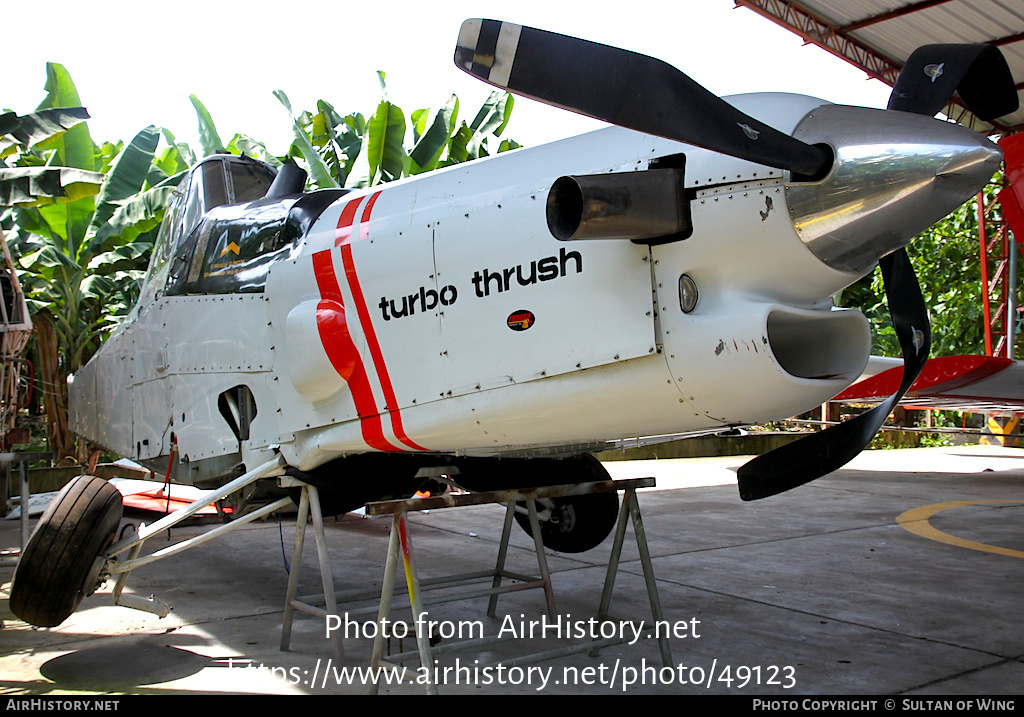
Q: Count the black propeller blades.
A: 3